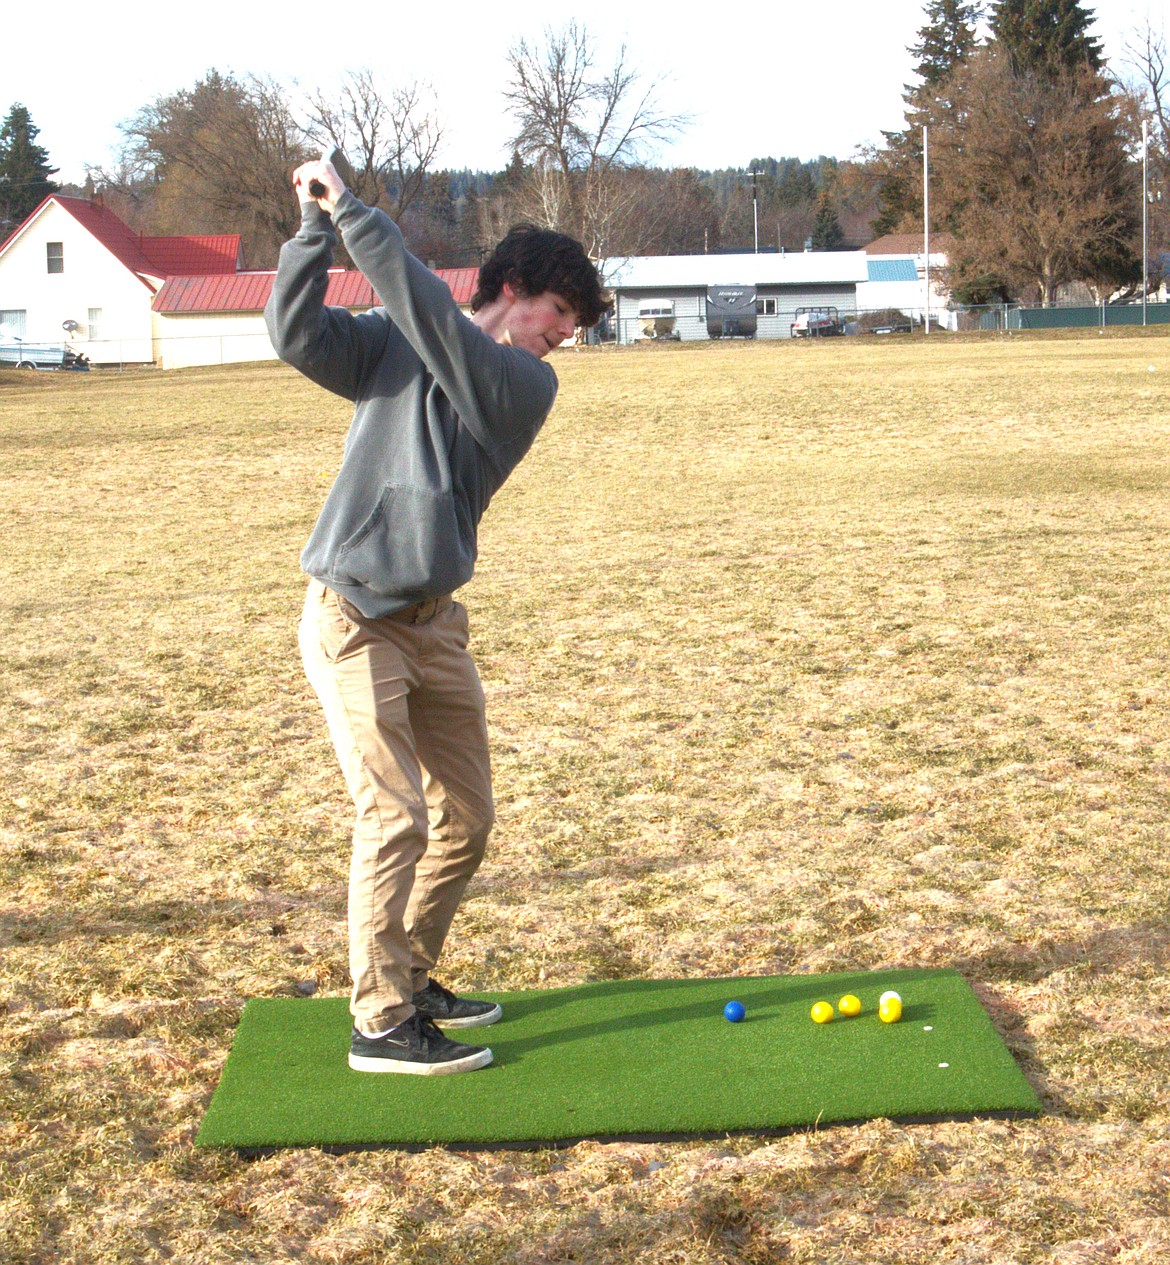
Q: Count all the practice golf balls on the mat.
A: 5